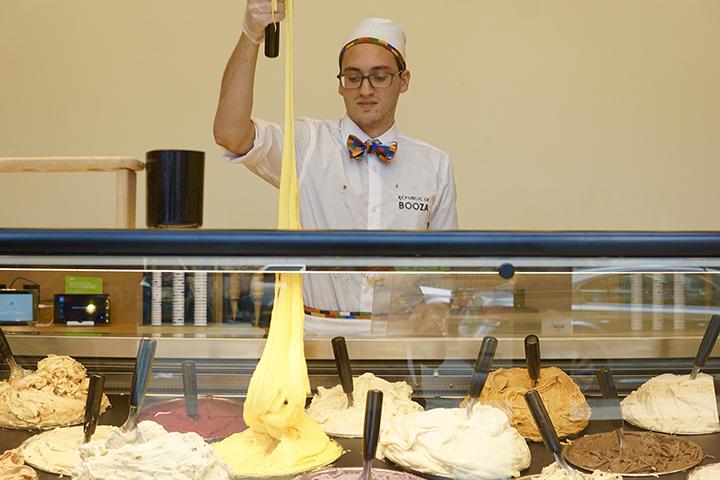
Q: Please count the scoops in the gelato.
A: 11